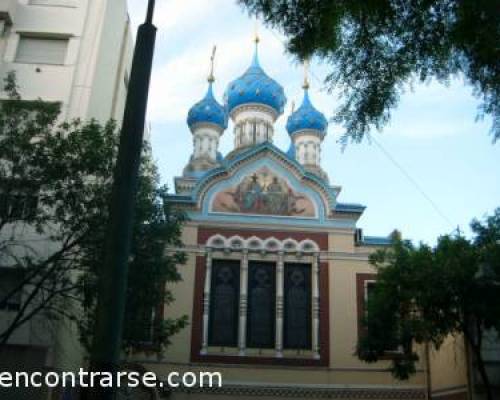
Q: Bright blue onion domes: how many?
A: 3